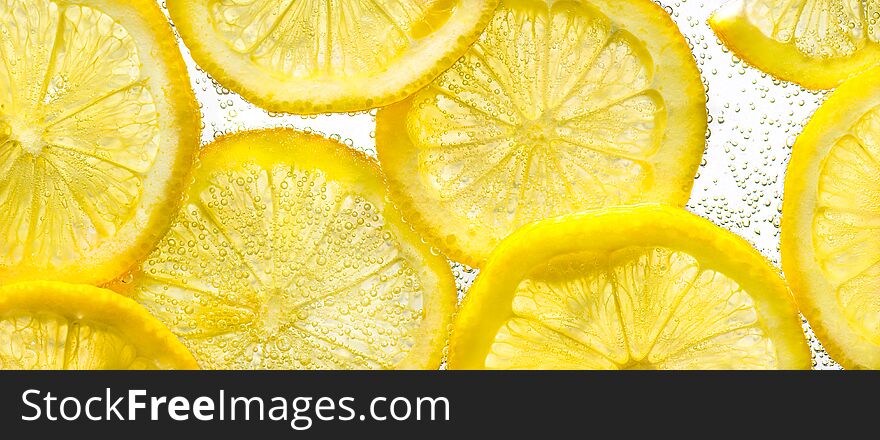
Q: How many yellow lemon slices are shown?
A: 8